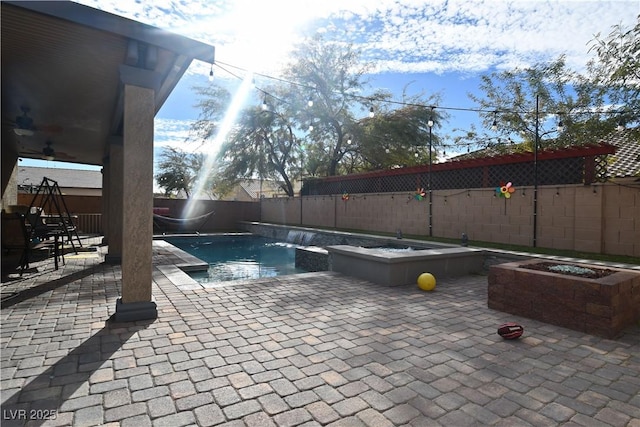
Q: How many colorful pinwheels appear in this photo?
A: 3